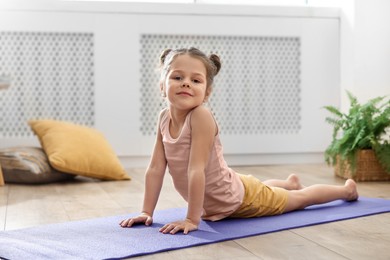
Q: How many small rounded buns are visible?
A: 2